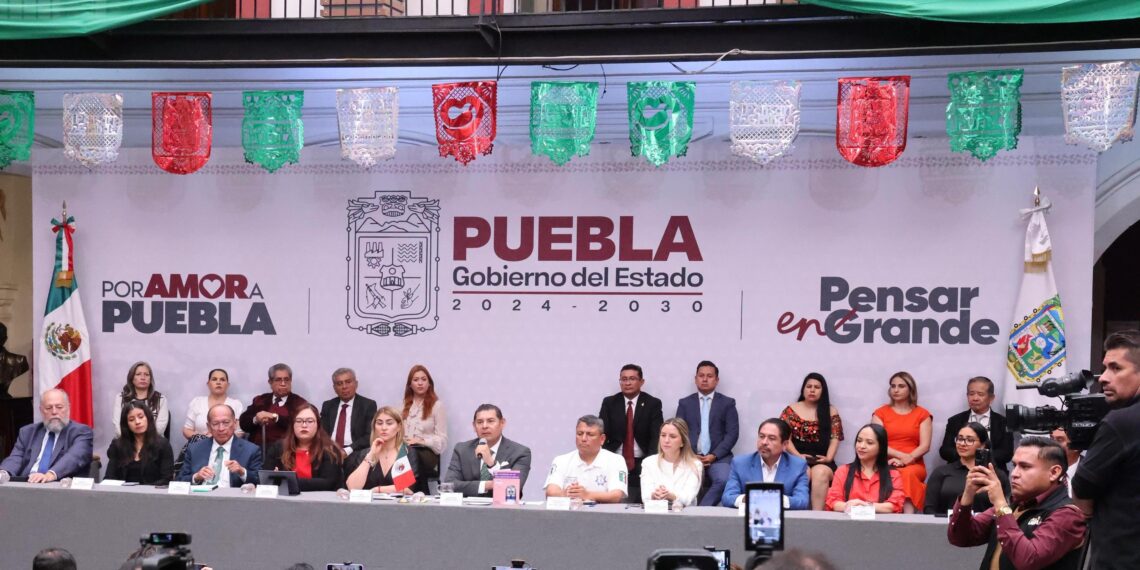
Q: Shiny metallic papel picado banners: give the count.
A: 12